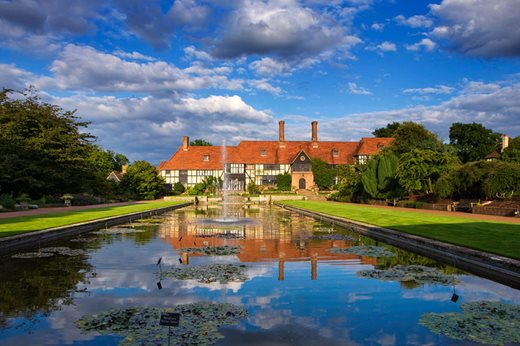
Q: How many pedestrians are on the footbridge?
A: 0